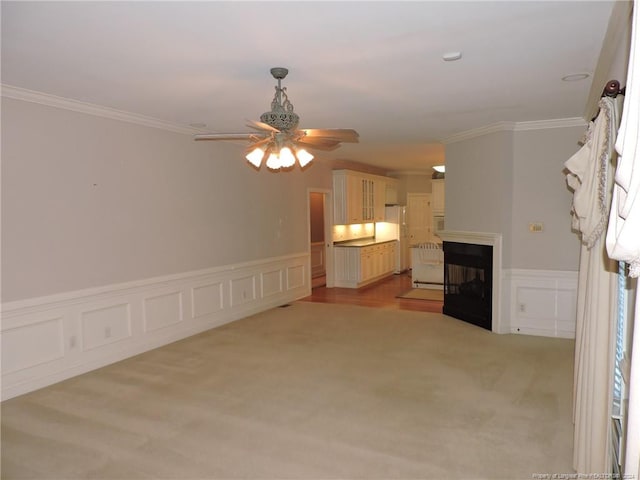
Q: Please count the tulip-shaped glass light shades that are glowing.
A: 4